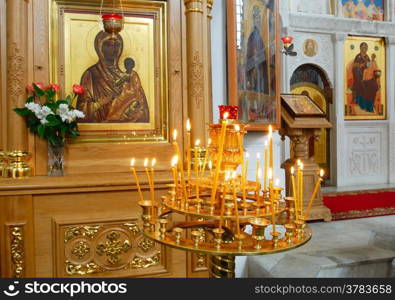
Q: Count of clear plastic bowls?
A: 0